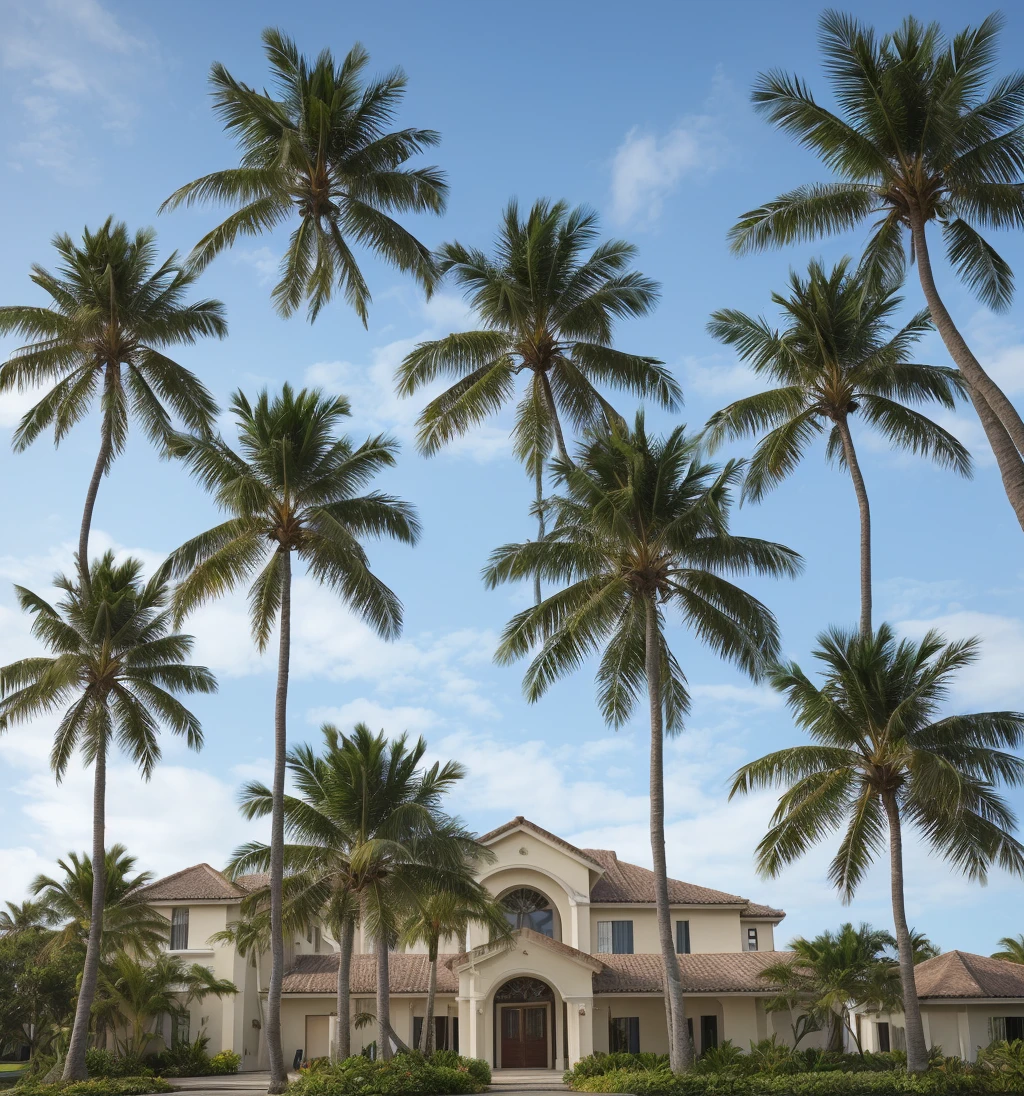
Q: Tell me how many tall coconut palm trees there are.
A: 9